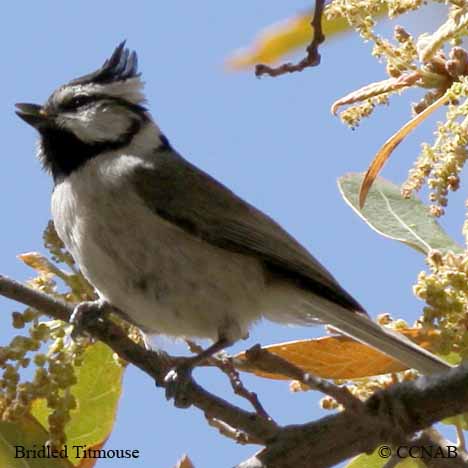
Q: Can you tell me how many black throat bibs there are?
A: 1